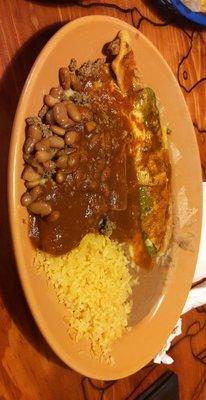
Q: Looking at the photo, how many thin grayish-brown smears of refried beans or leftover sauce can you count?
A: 1